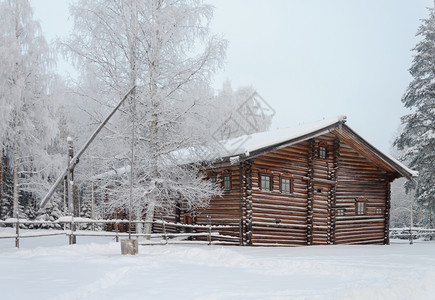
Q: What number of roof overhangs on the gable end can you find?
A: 2